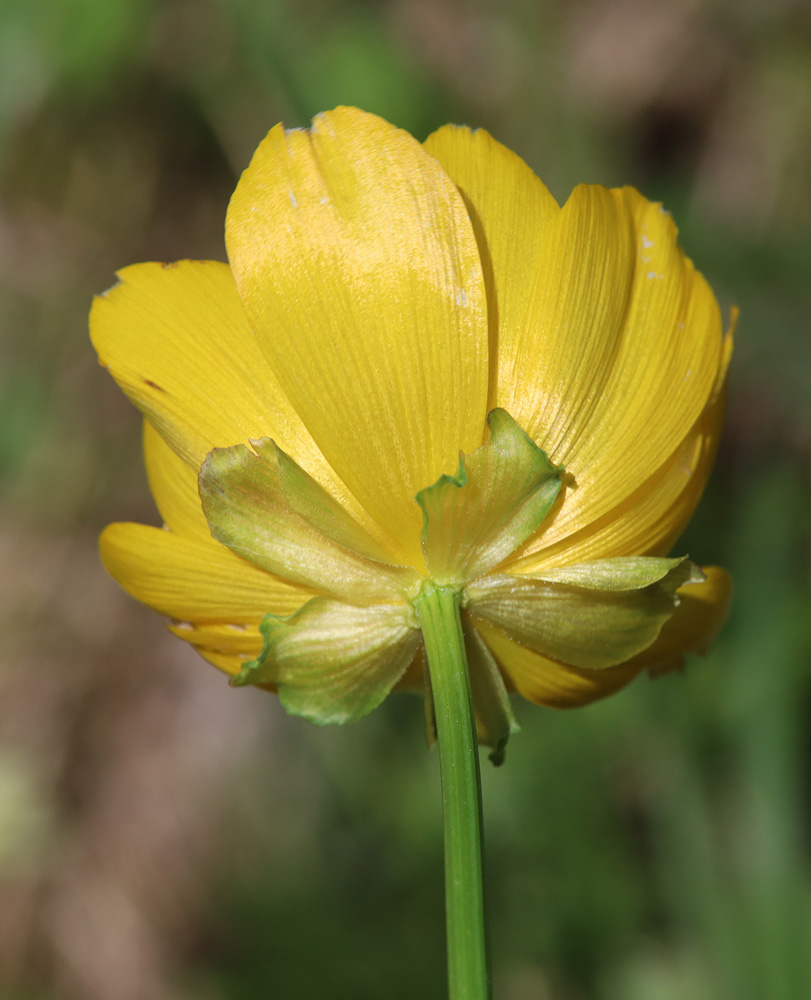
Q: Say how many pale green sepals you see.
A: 5